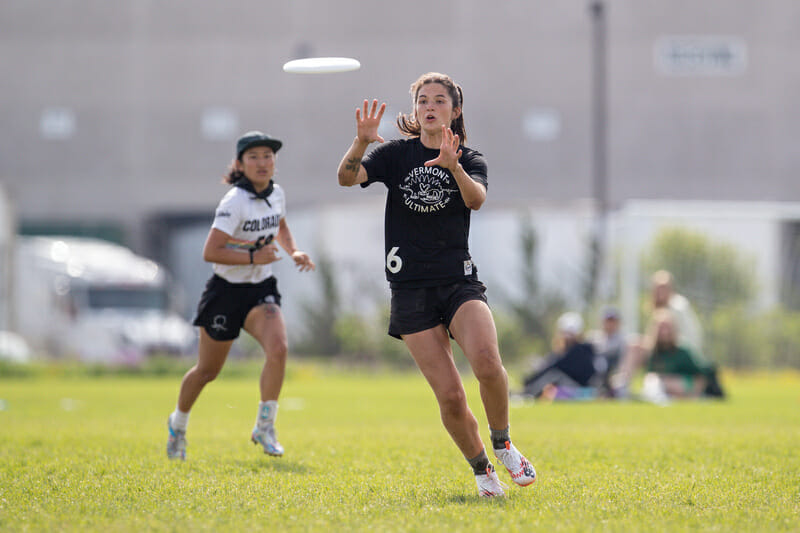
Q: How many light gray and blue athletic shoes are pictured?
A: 2